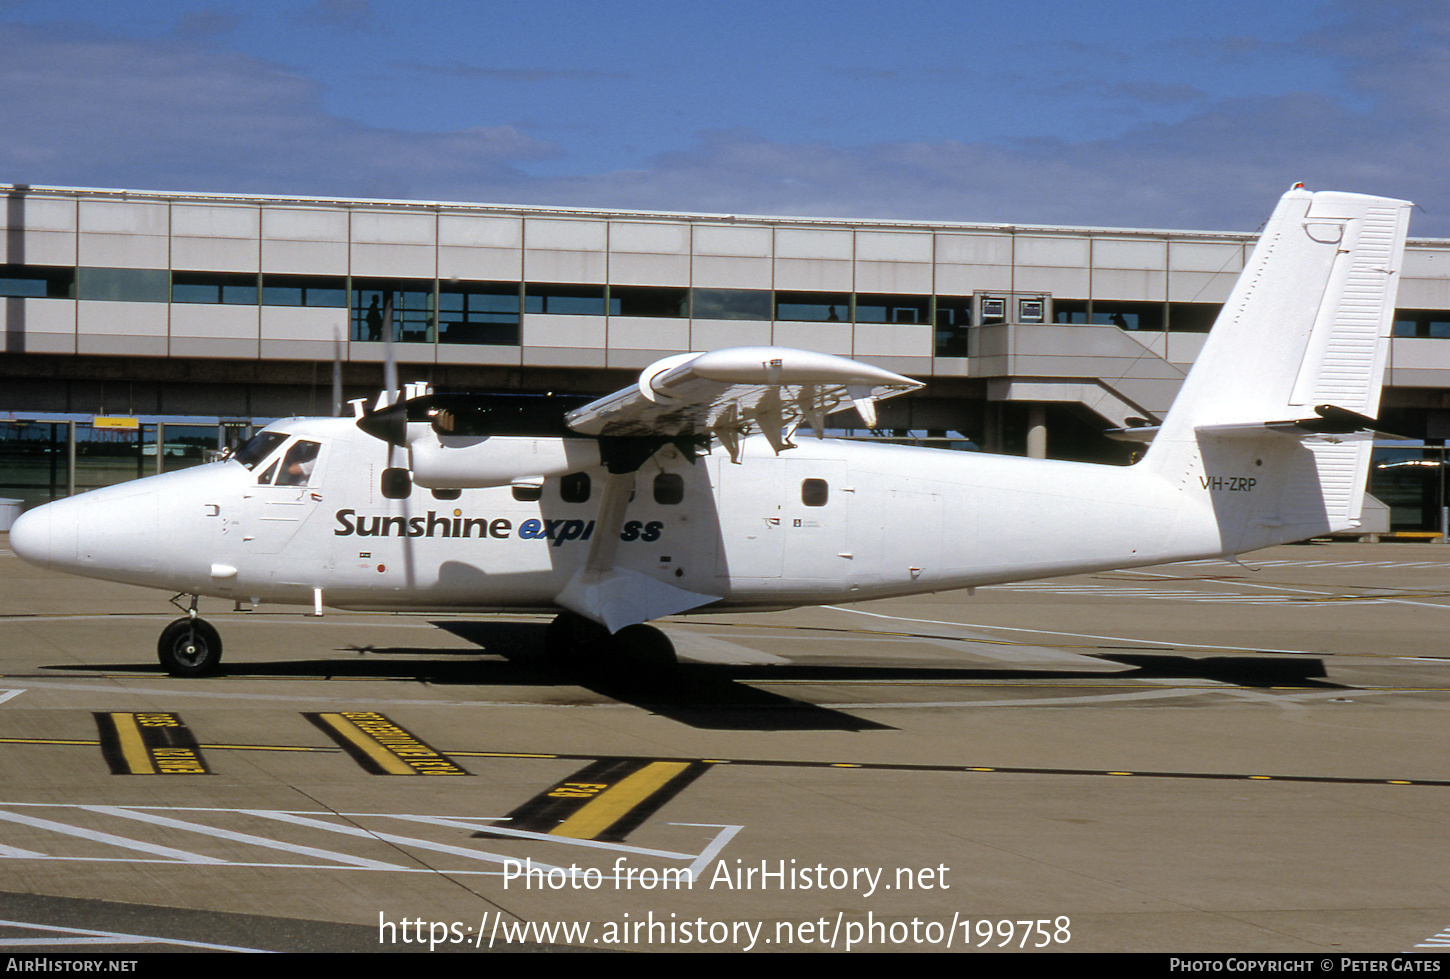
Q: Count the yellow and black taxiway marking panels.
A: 3